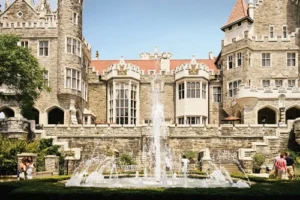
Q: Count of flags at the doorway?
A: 0